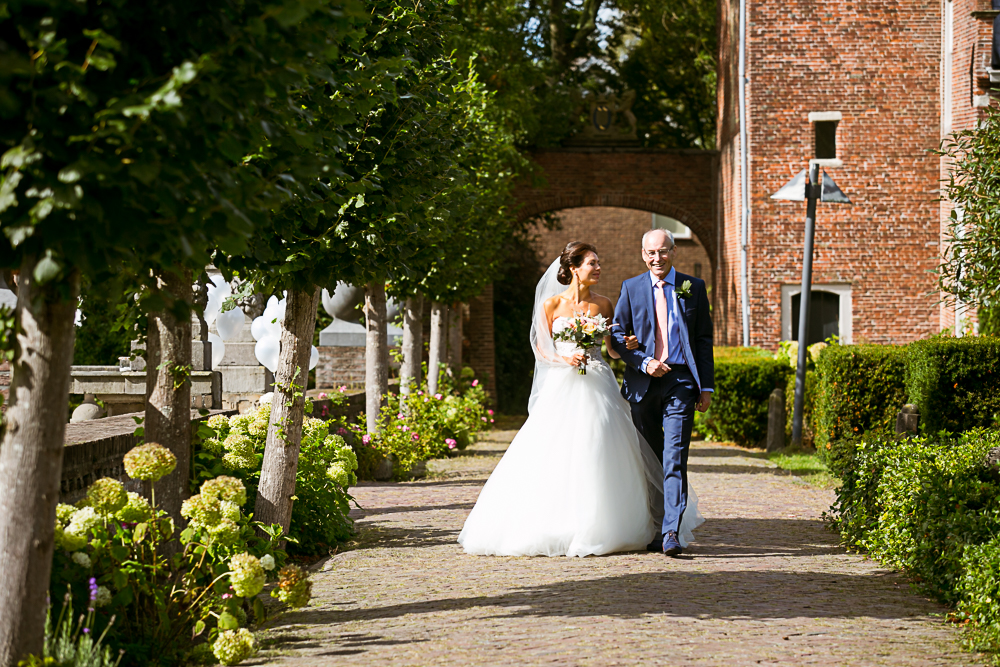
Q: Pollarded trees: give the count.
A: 7